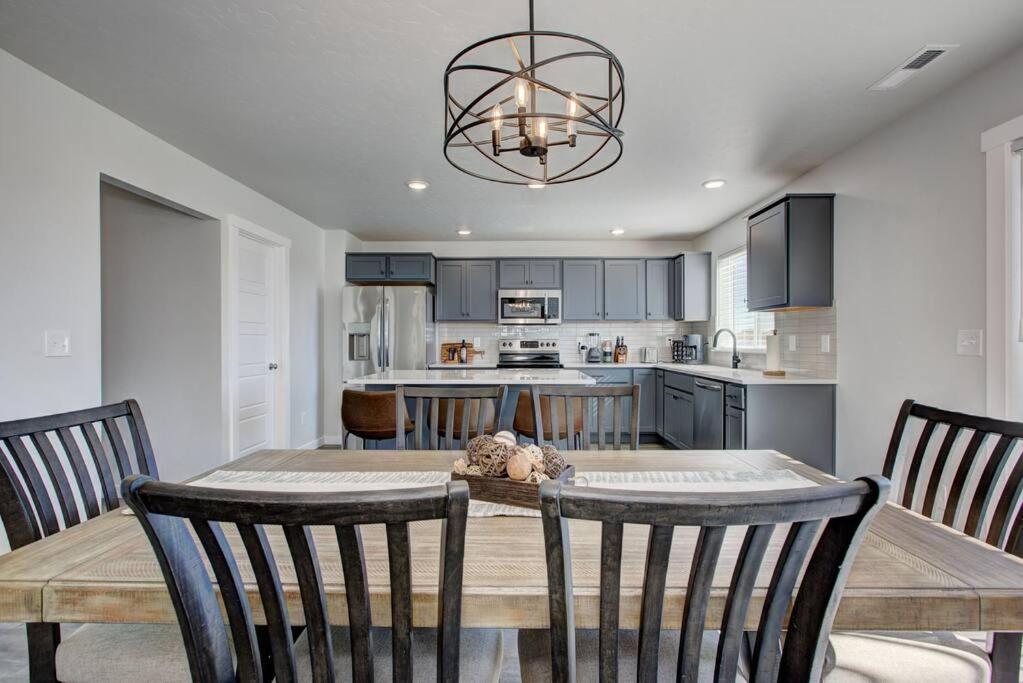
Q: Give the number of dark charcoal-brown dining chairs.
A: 6